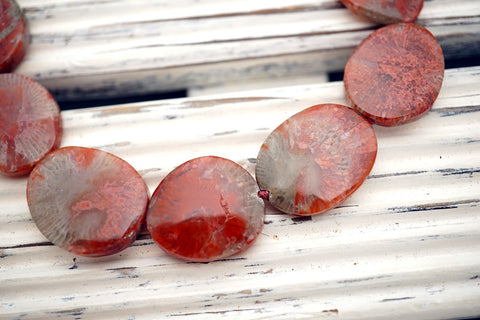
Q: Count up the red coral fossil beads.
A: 7